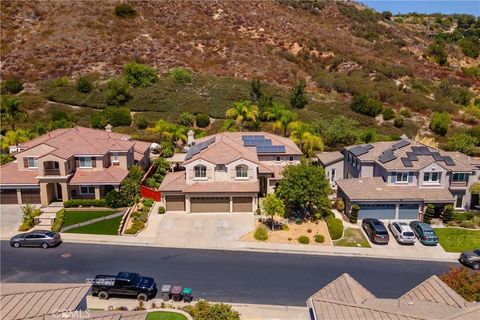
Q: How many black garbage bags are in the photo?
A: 0